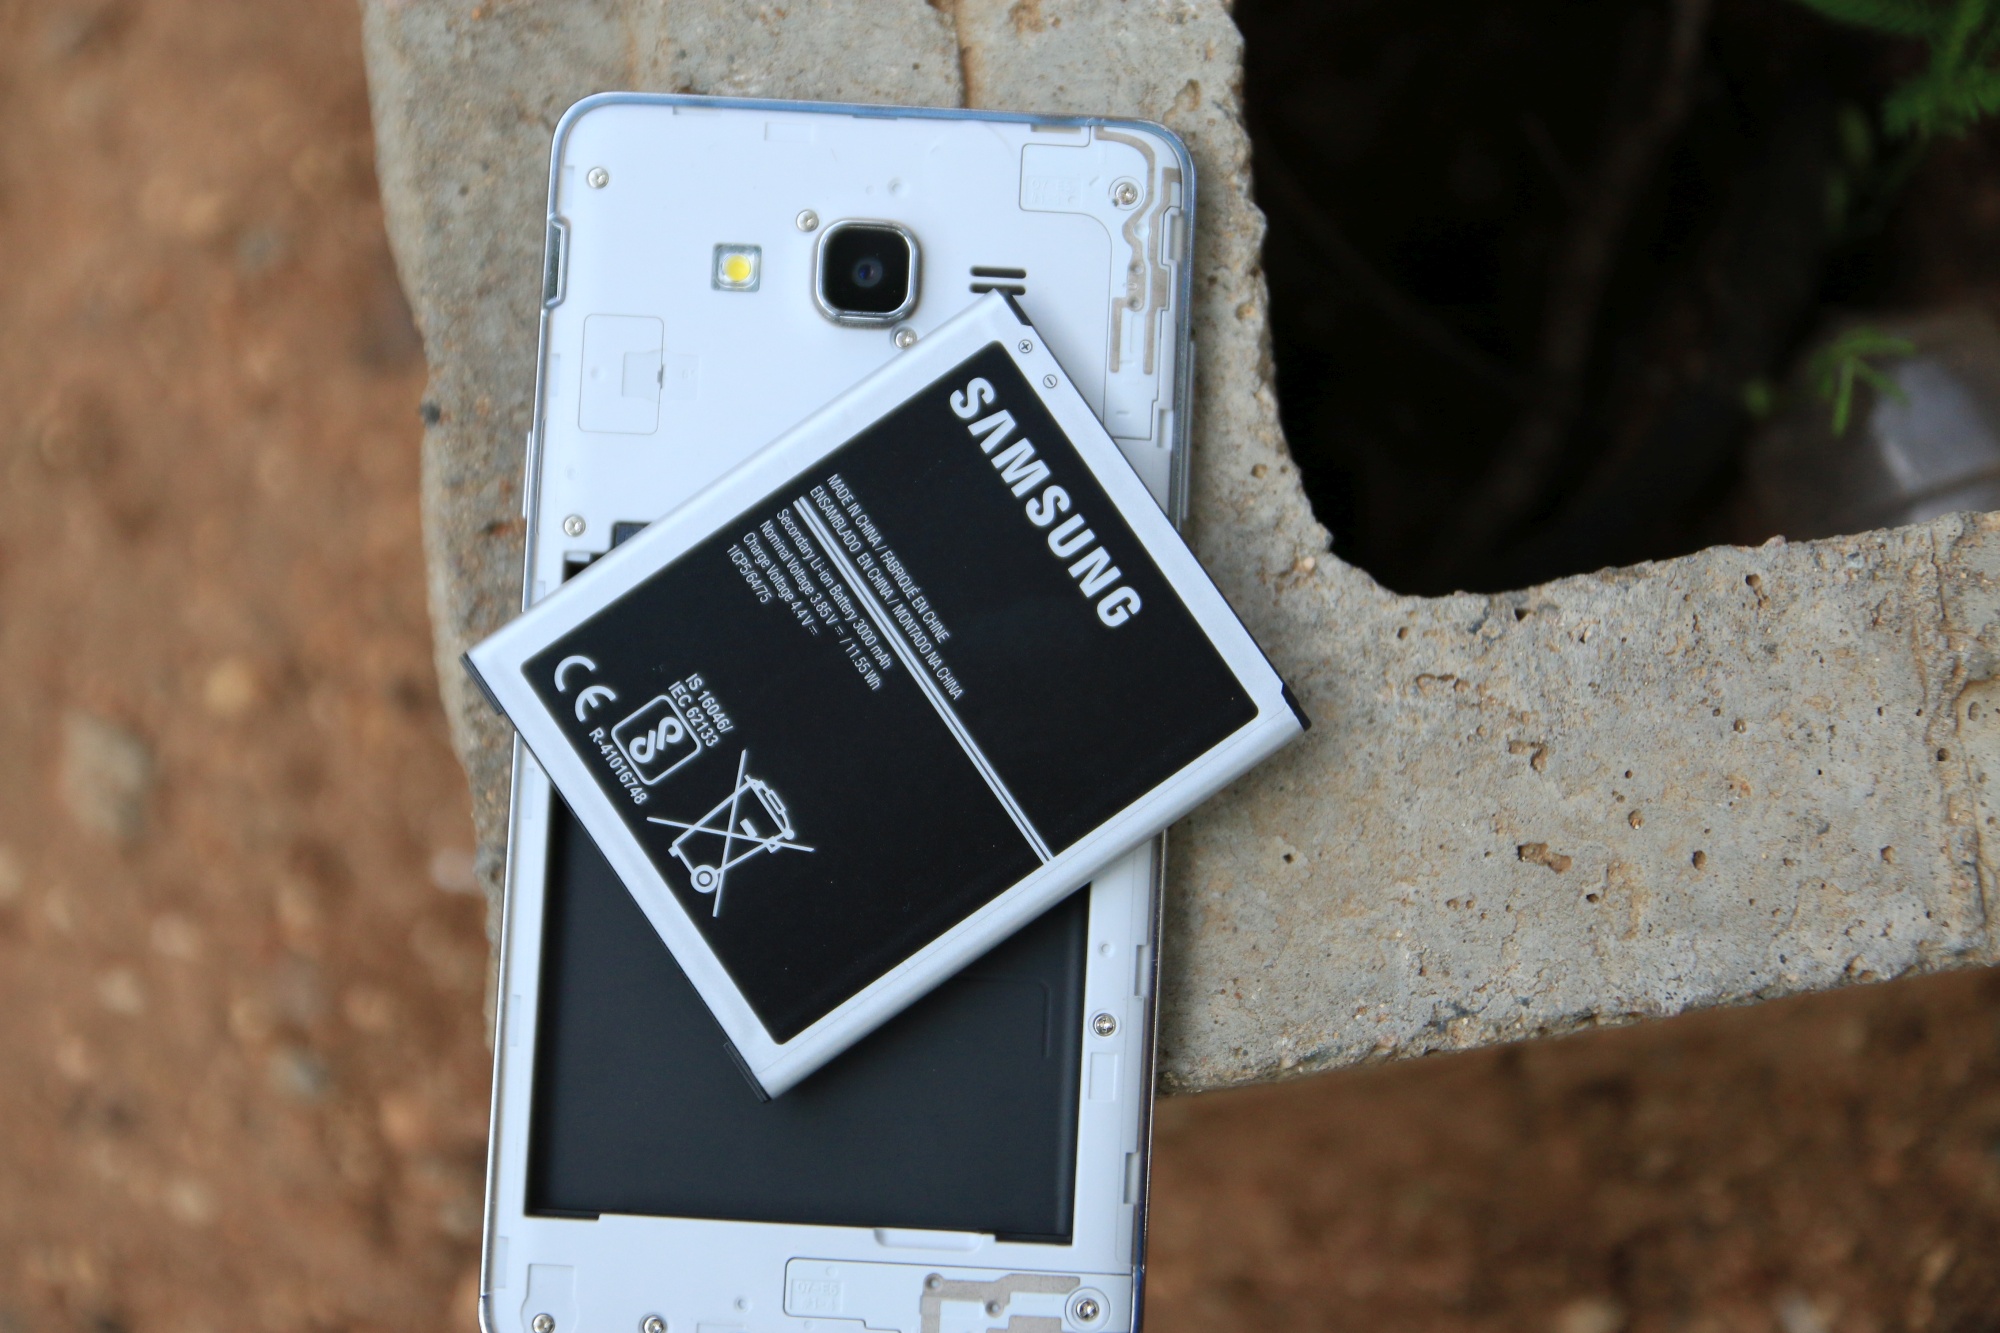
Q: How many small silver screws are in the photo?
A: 9